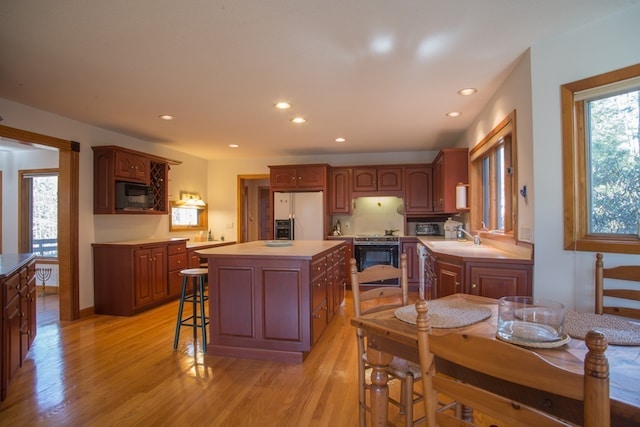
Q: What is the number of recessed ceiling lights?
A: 7